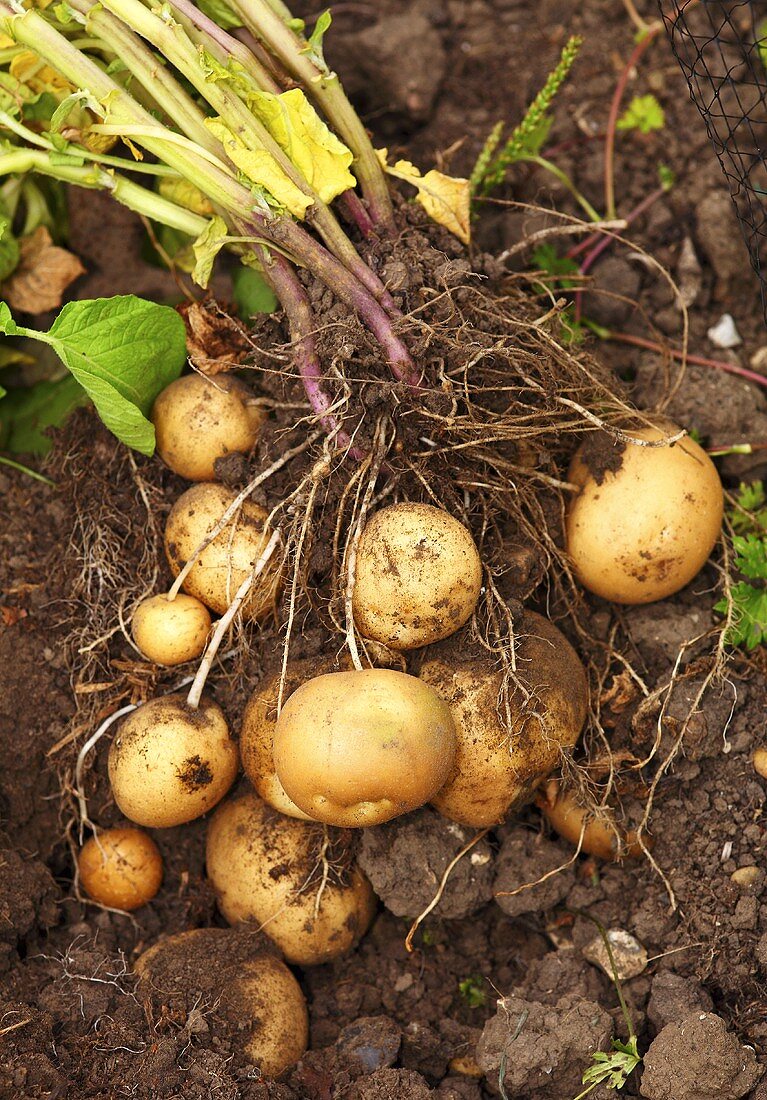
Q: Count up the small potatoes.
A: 2